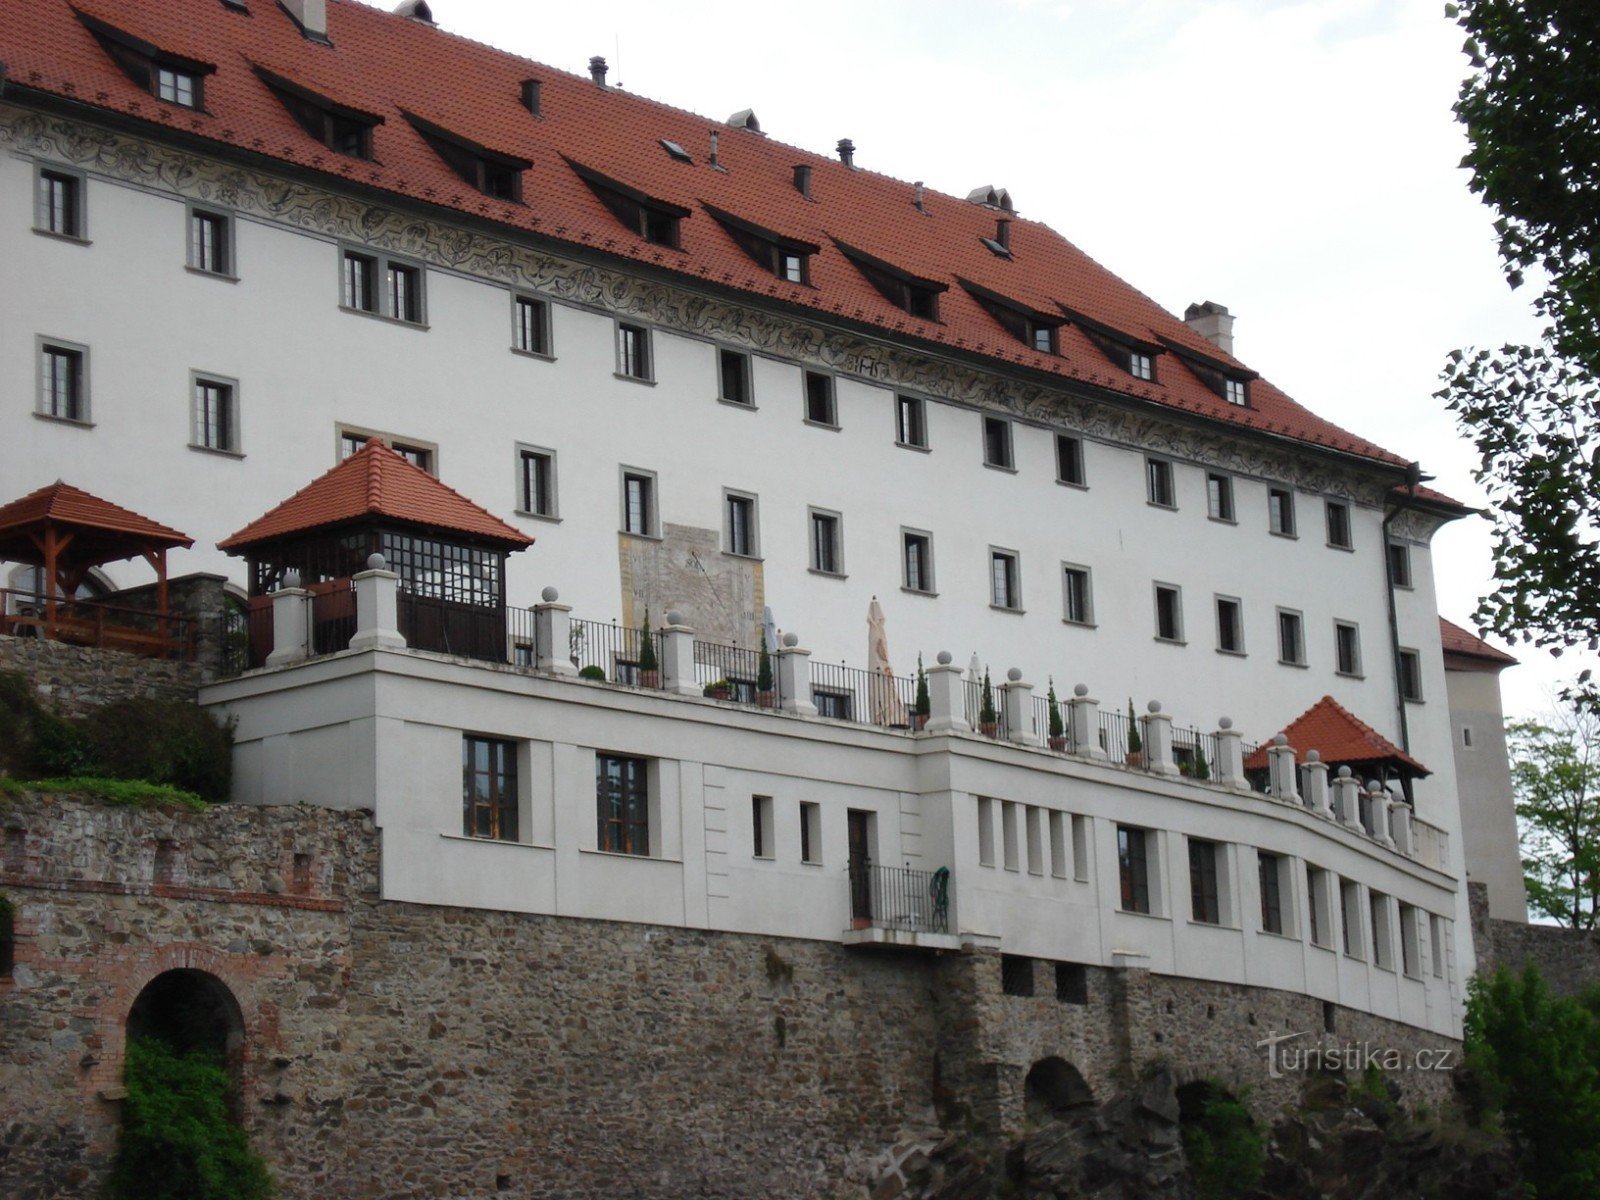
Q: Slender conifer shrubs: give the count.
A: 7